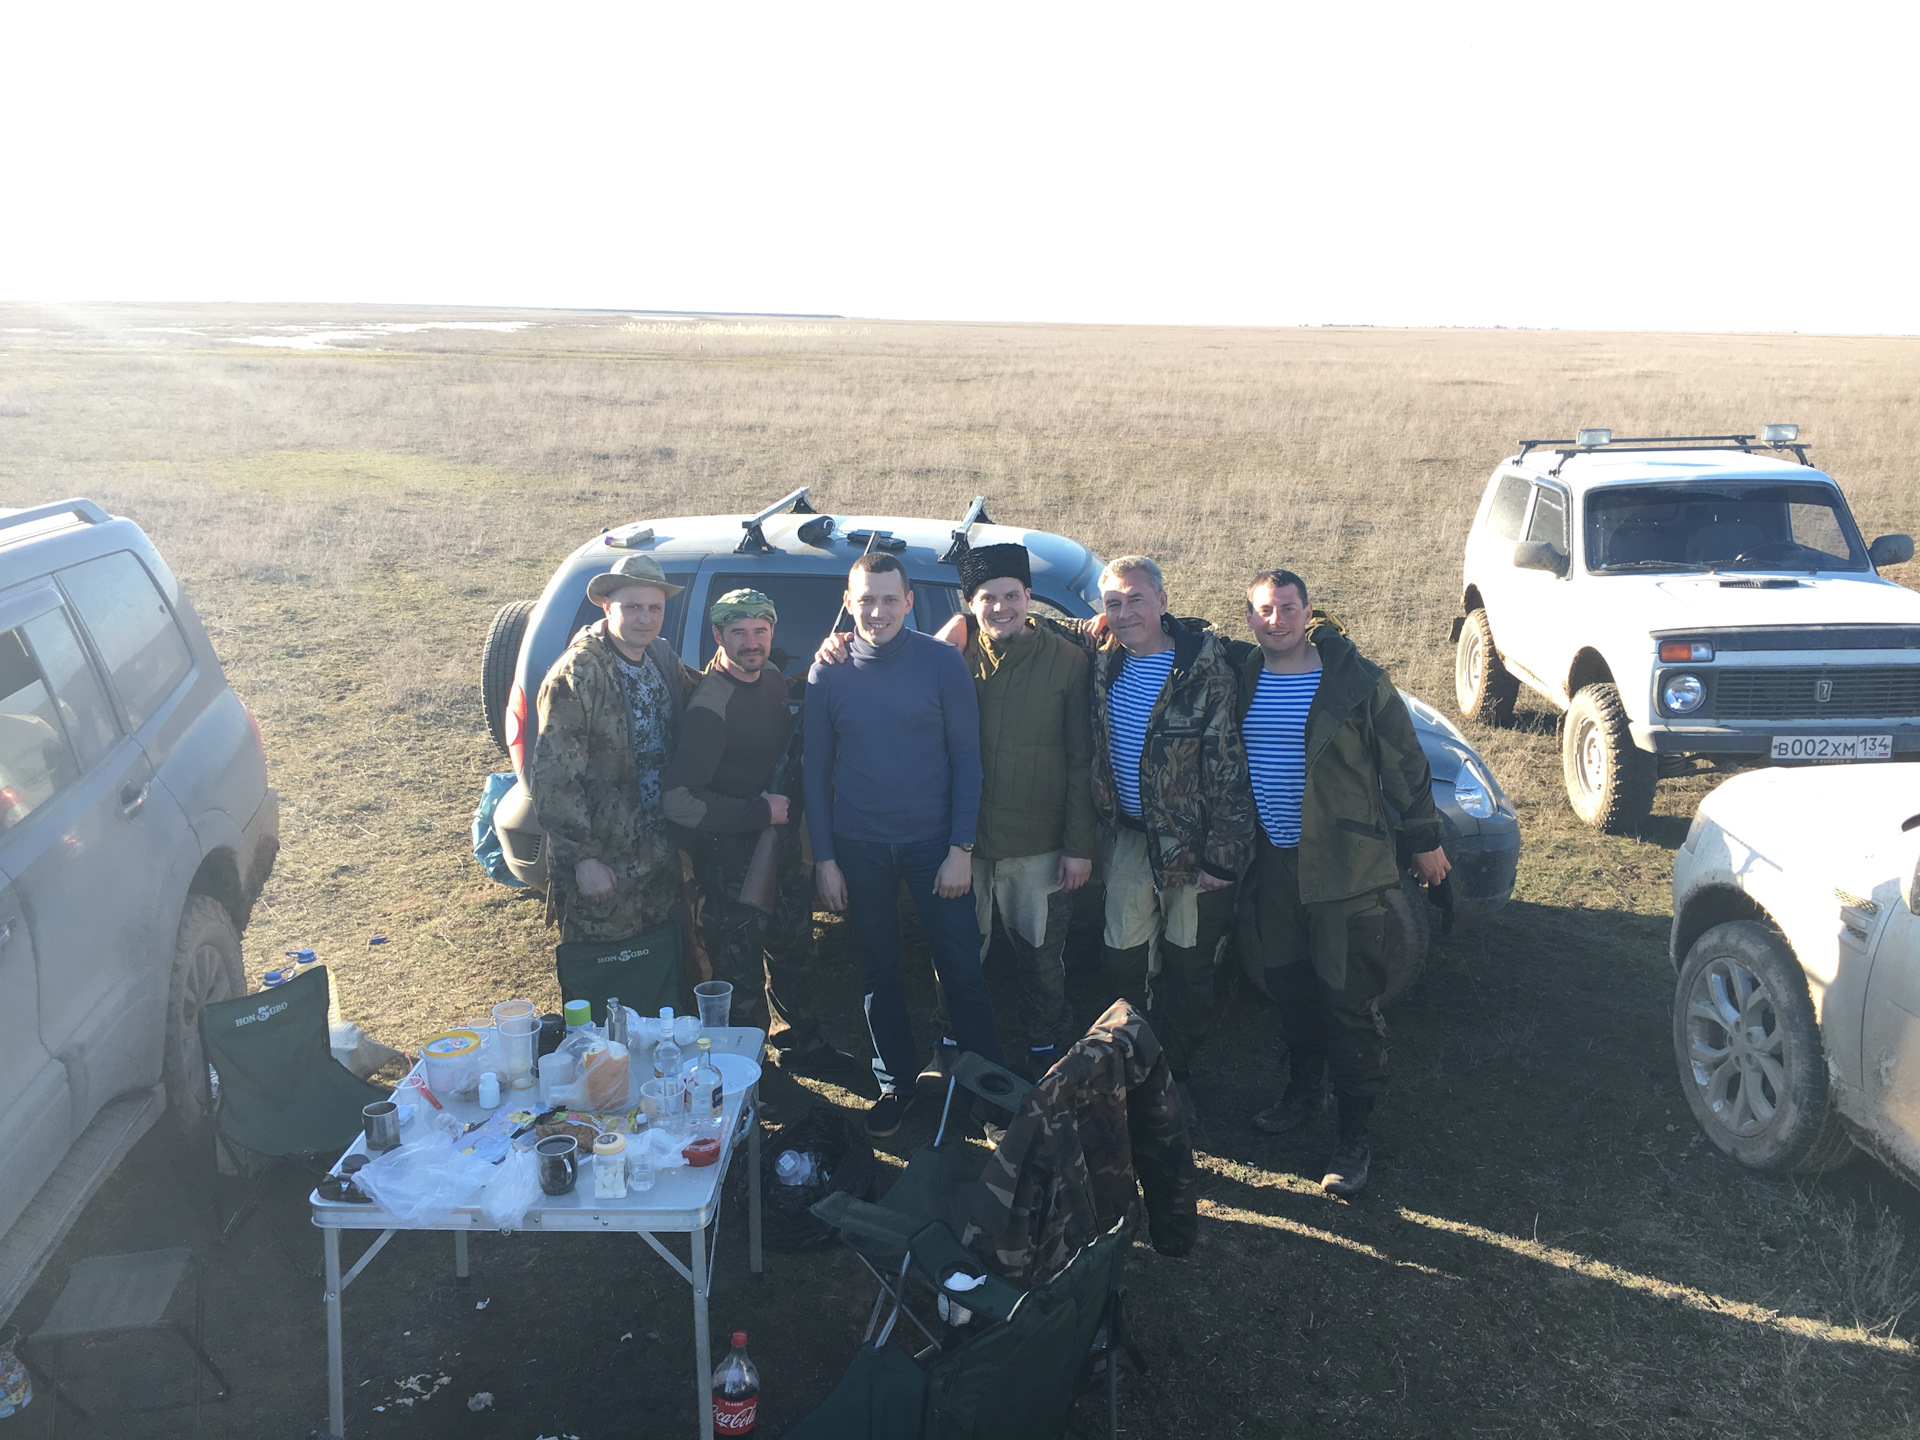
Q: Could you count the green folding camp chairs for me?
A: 4